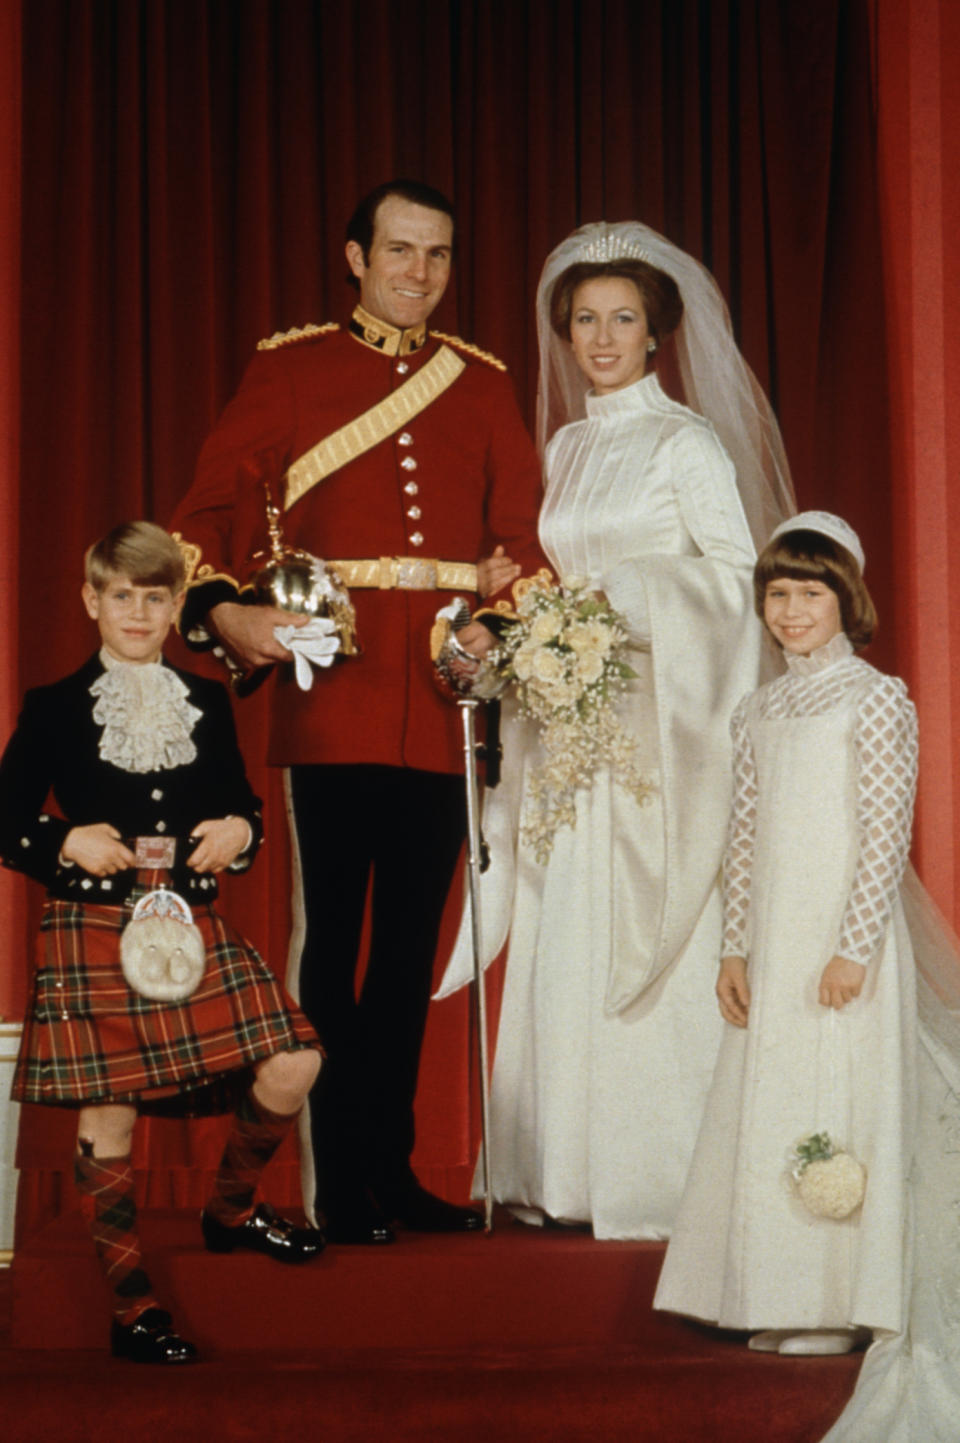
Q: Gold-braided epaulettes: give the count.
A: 2